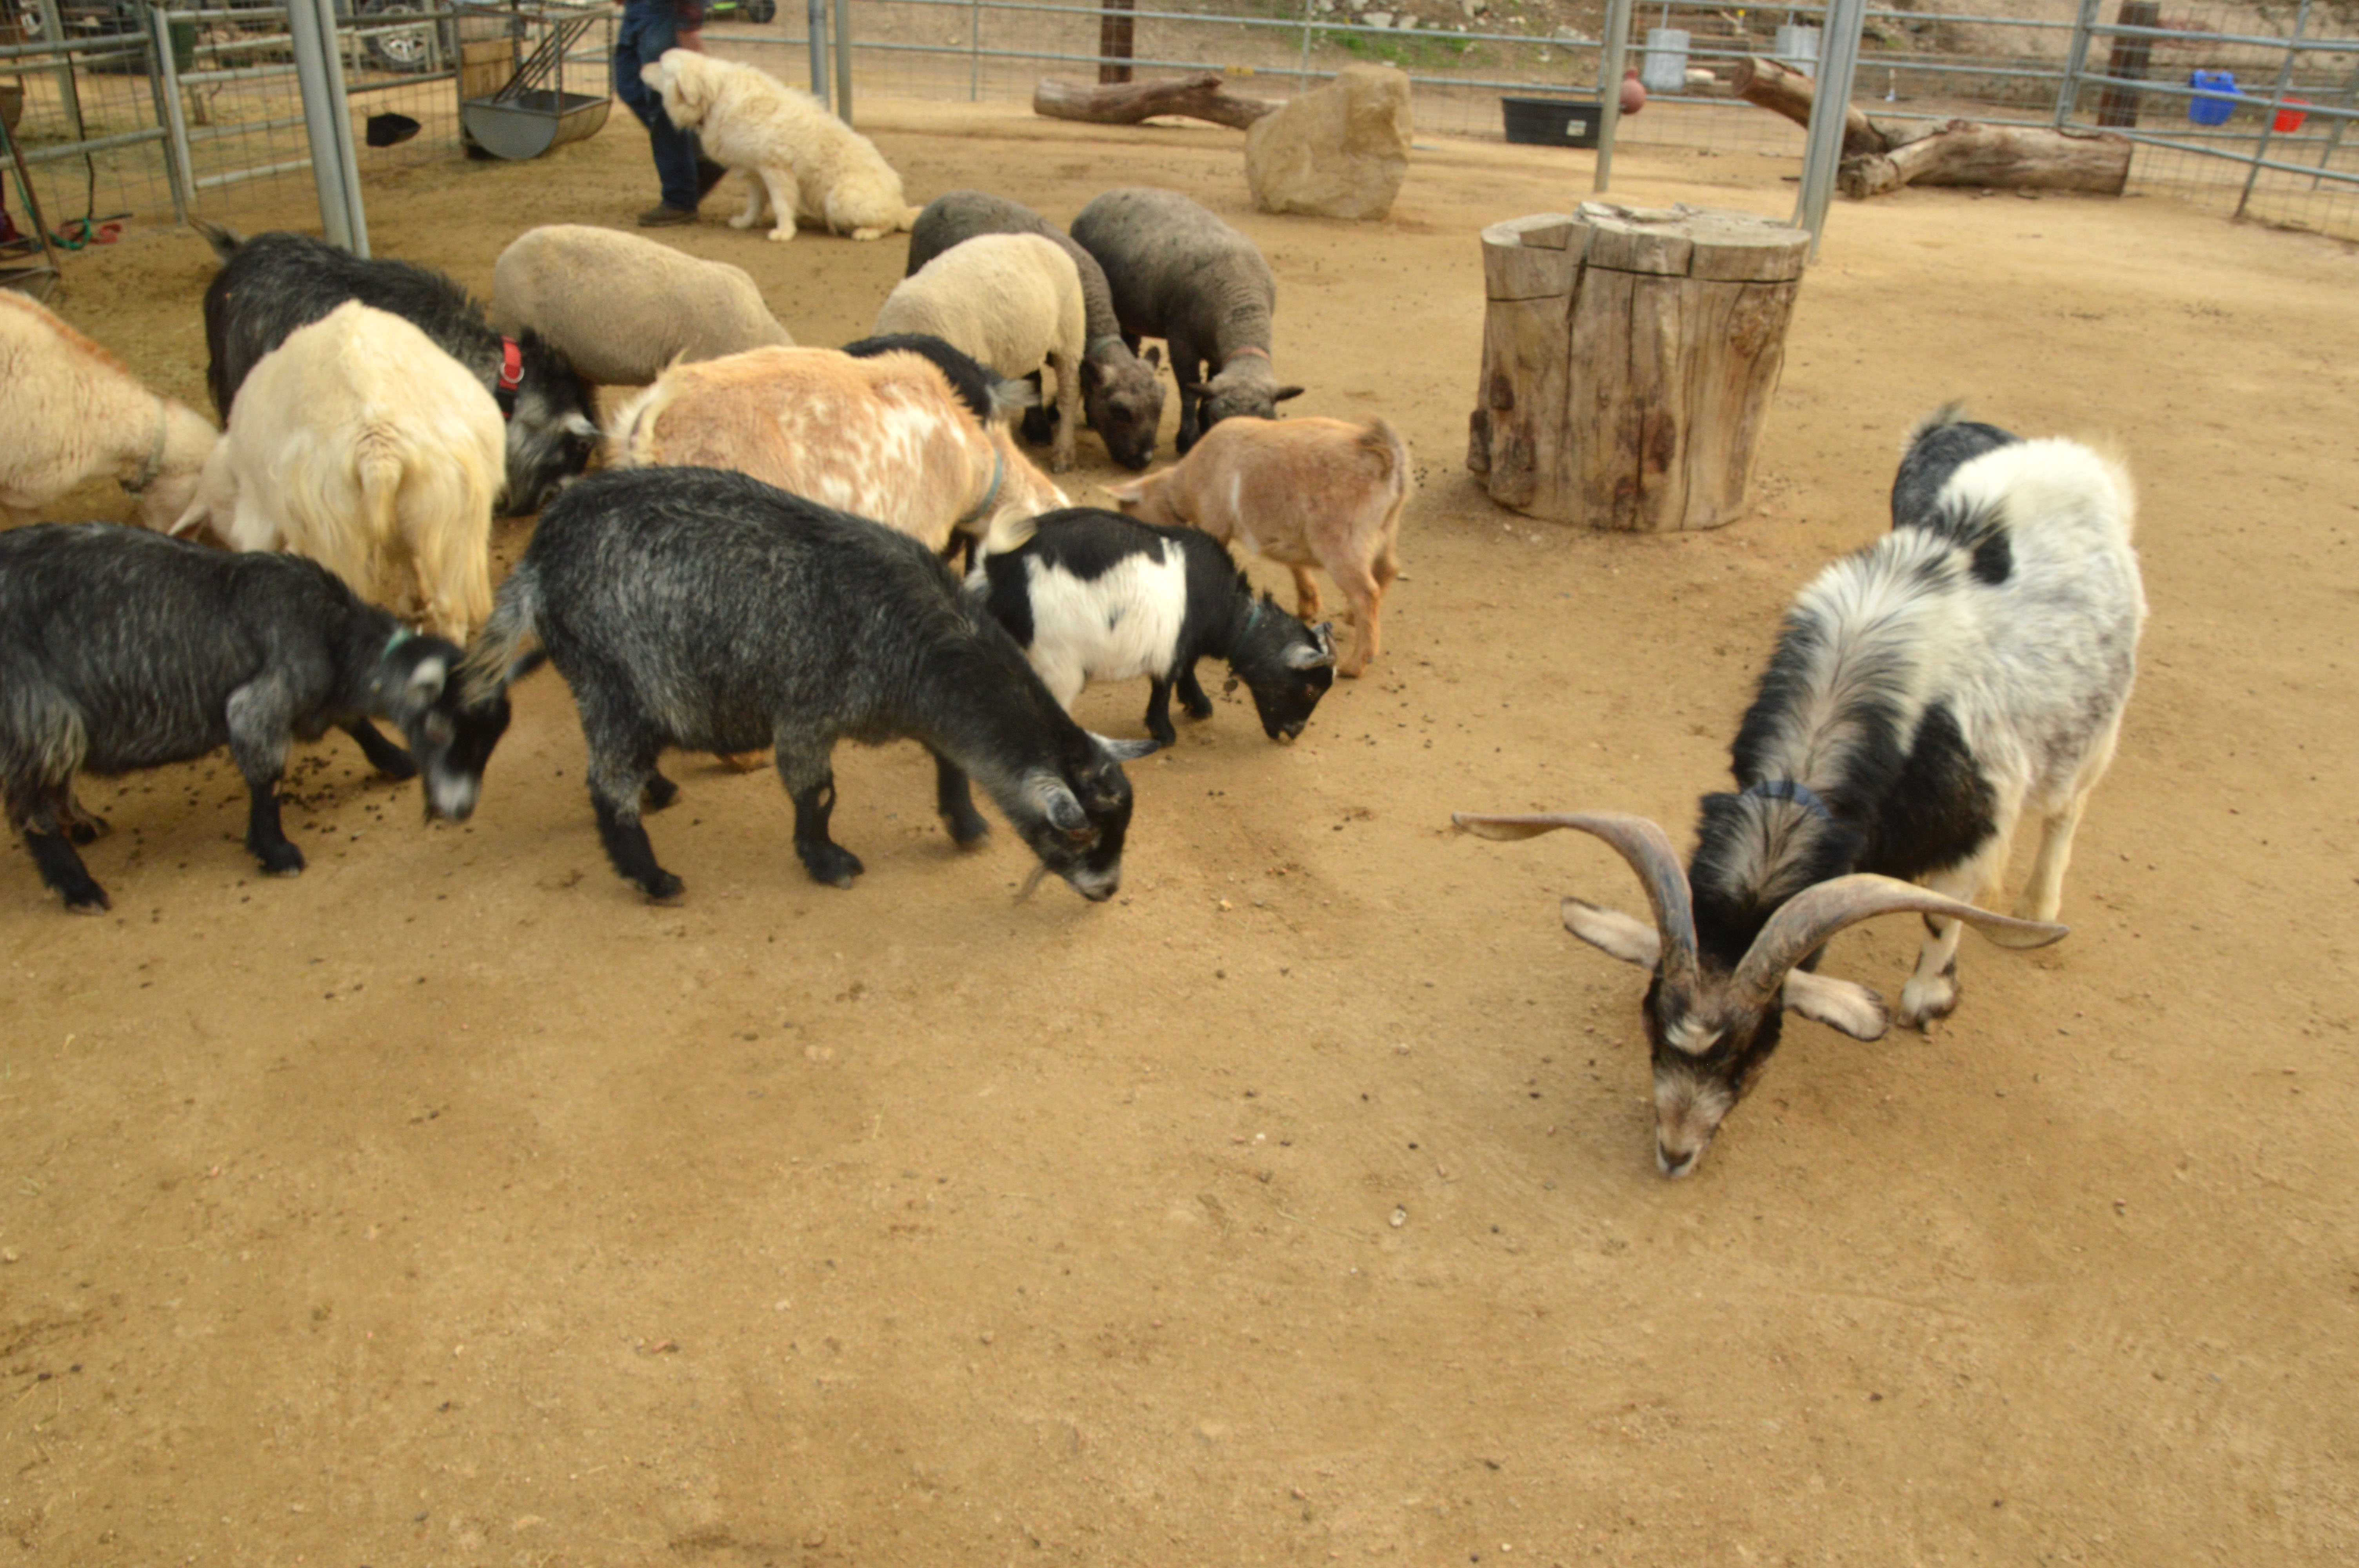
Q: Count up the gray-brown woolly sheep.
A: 2